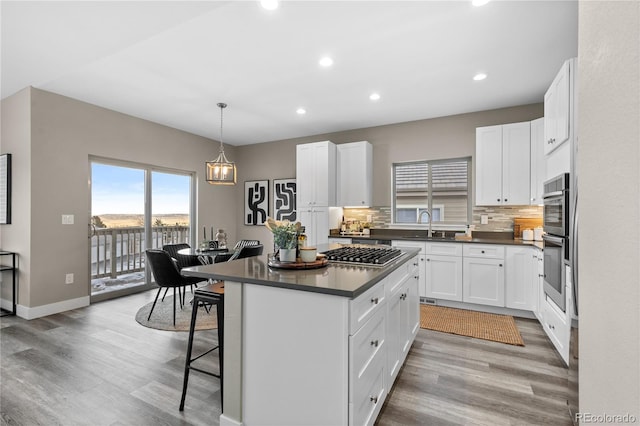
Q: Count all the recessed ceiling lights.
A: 6